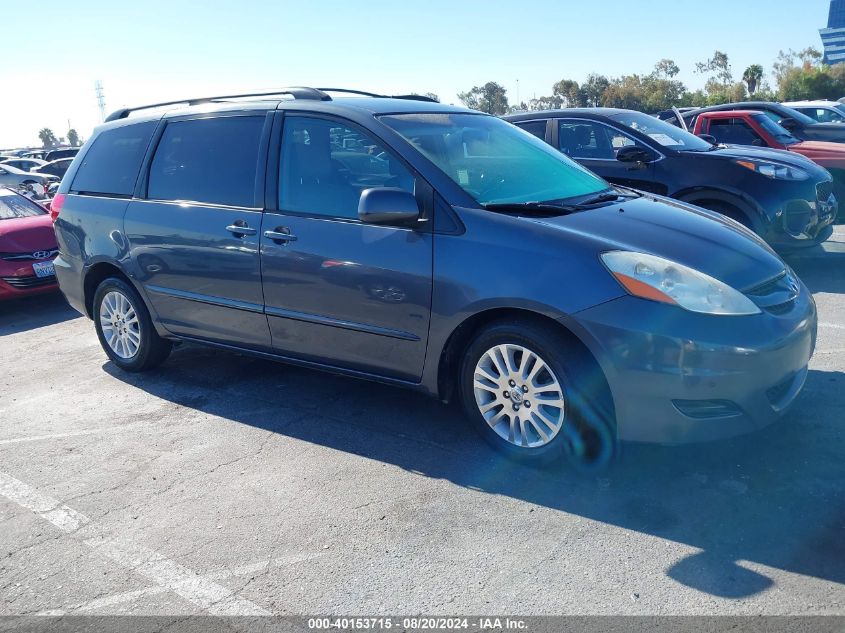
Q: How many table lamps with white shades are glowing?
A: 0